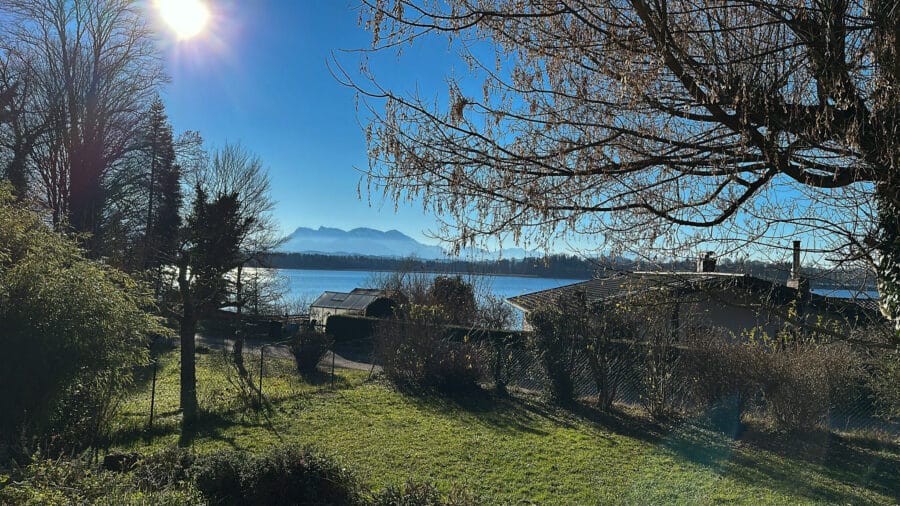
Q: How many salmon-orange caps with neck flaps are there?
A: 0